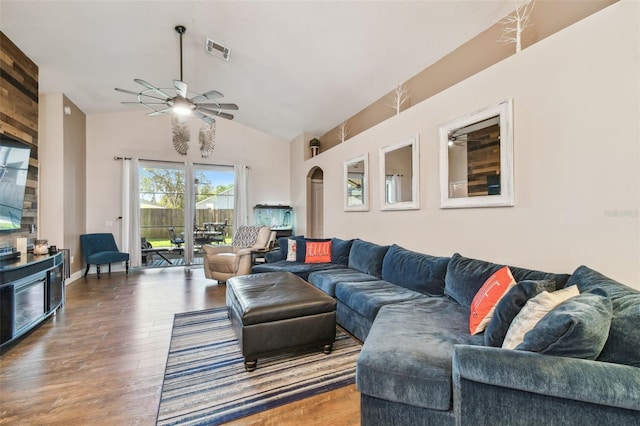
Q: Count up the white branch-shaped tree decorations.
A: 3